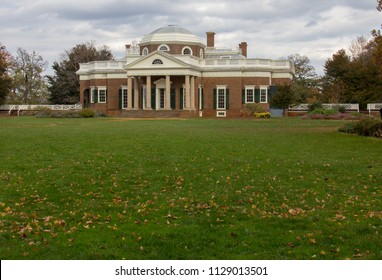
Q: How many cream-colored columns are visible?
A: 6